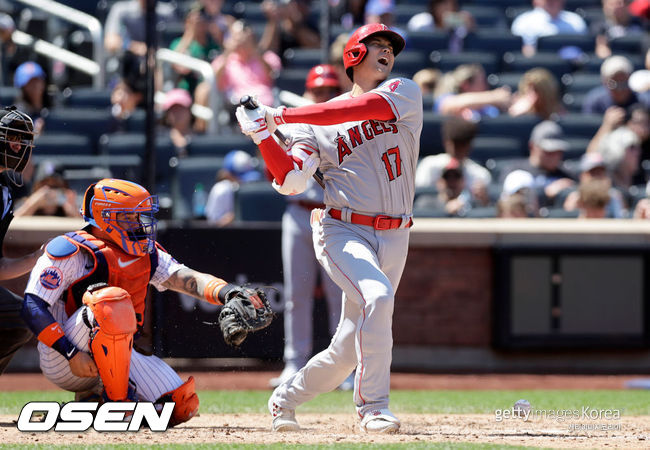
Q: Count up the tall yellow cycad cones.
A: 0